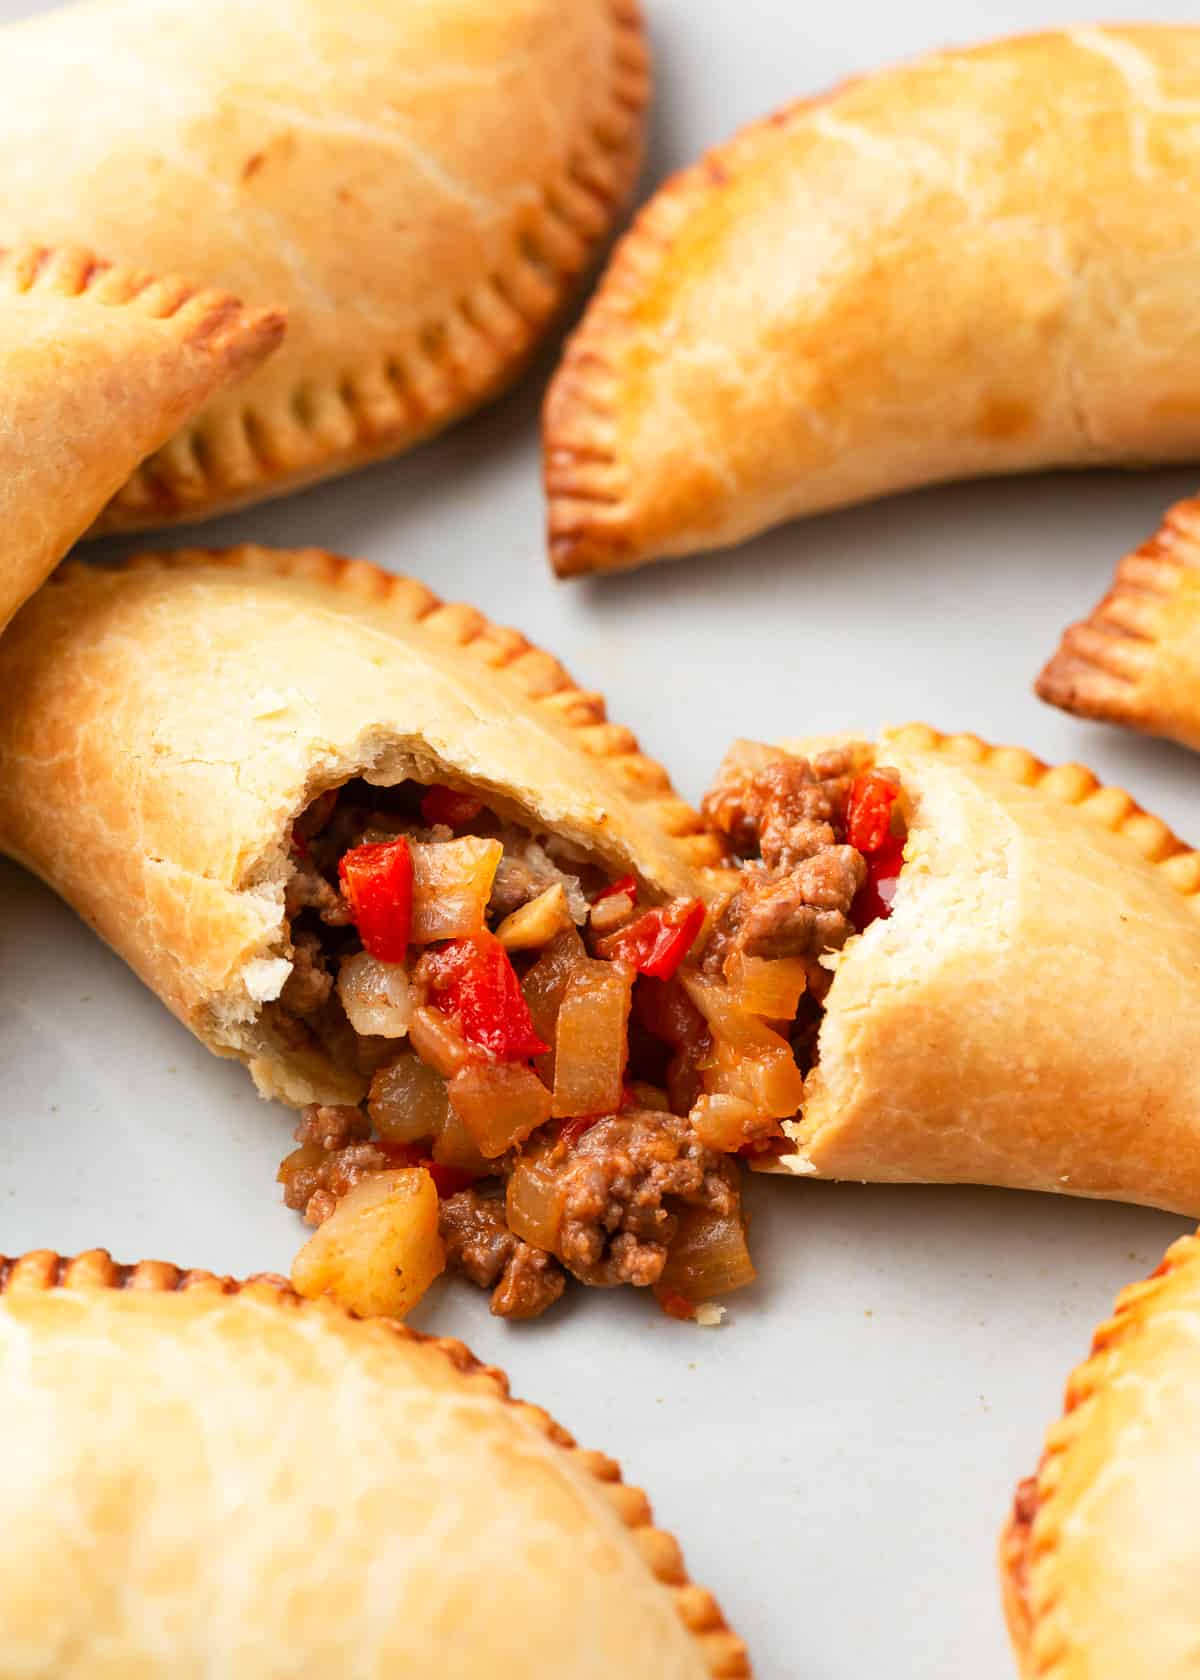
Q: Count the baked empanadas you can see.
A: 7